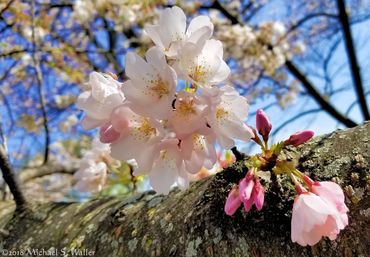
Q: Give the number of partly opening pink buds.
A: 2